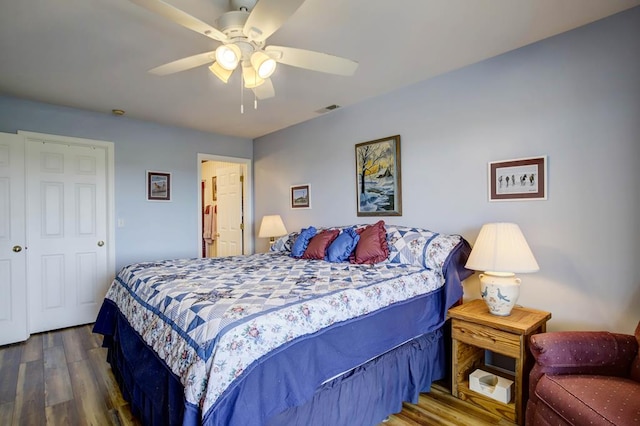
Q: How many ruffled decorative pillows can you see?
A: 4